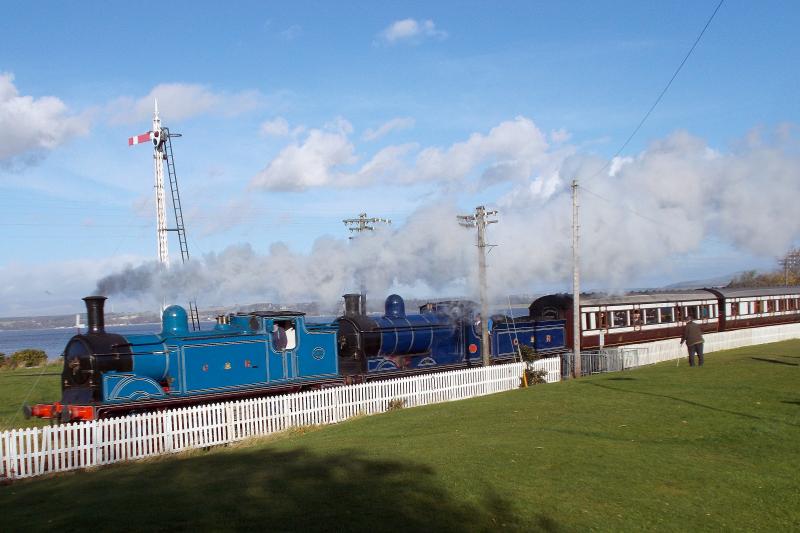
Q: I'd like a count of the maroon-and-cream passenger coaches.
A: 2